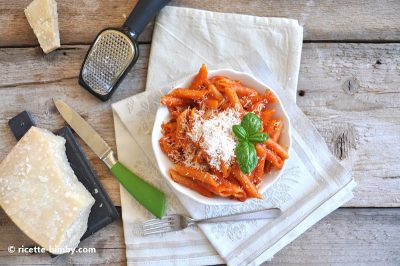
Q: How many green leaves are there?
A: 4